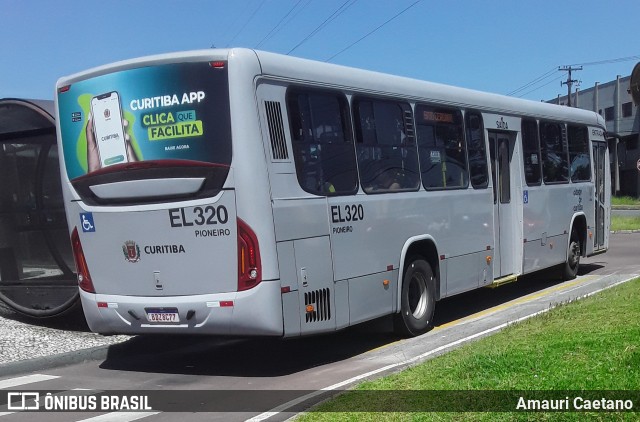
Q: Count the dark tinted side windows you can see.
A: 7